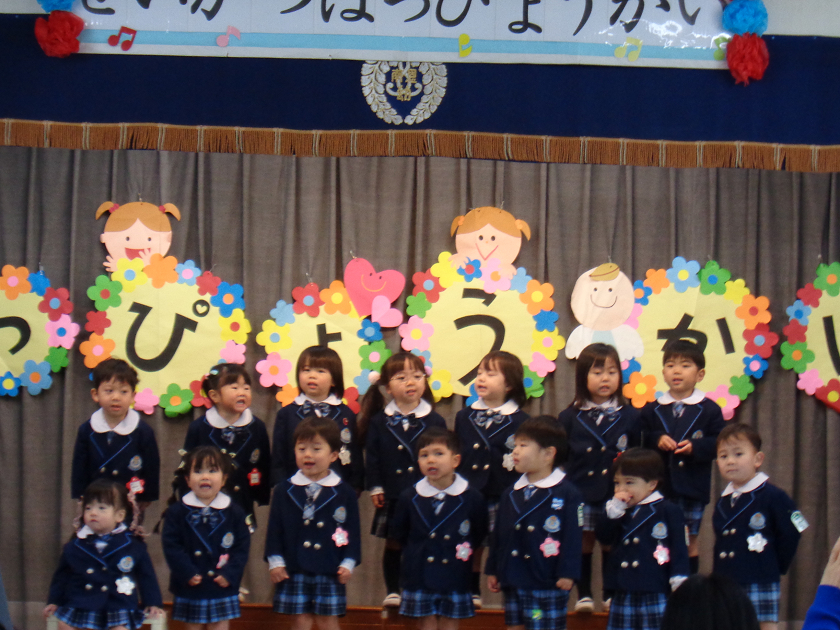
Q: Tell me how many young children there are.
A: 14